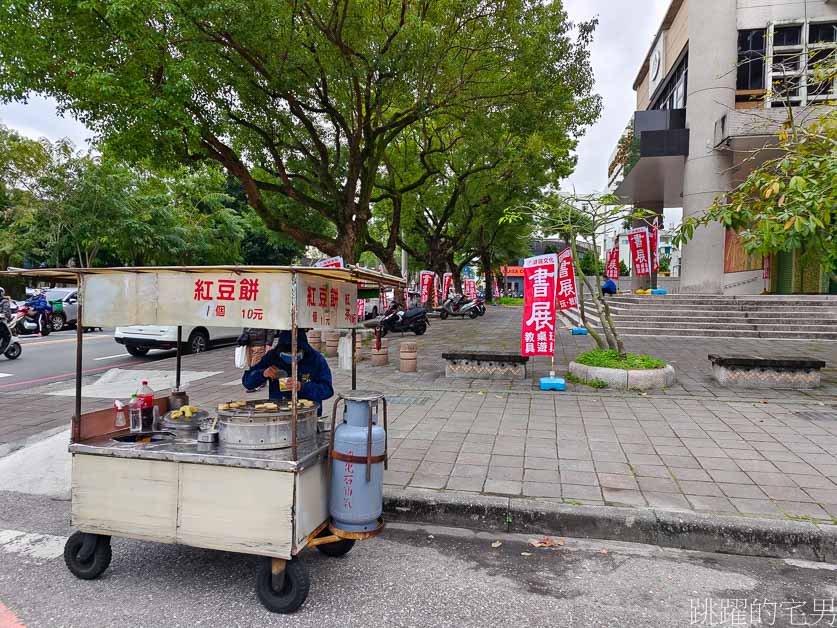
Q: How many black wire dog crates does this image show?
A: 0